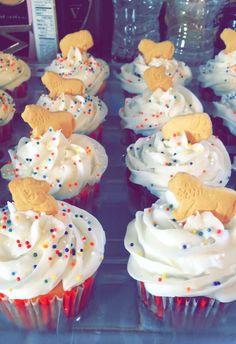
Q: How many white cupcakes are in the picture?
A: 12